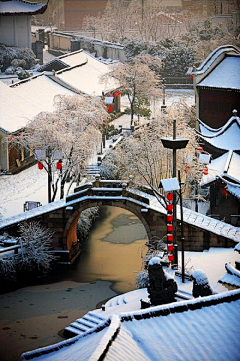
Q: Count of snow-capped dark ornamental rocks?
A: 2